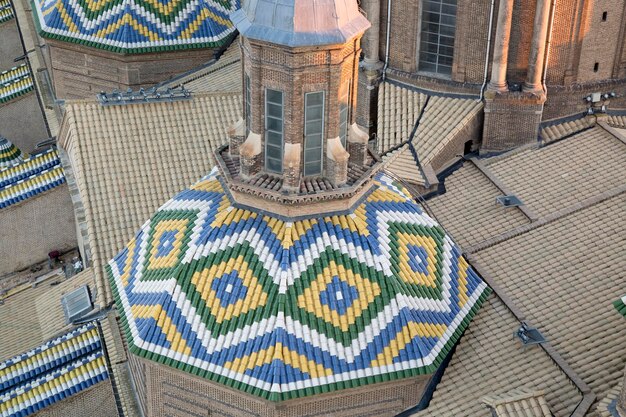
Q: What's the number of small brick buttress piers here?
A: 5